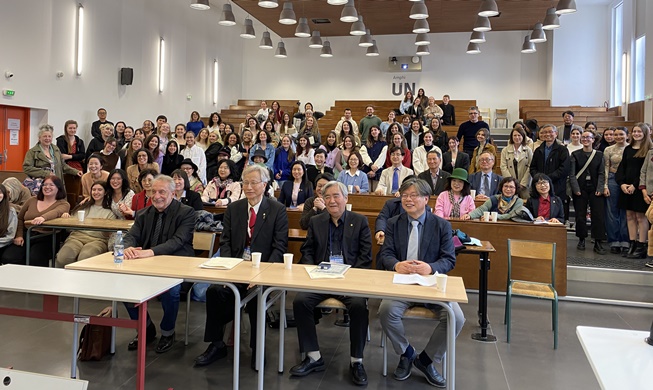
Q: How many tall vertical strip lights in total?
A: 4